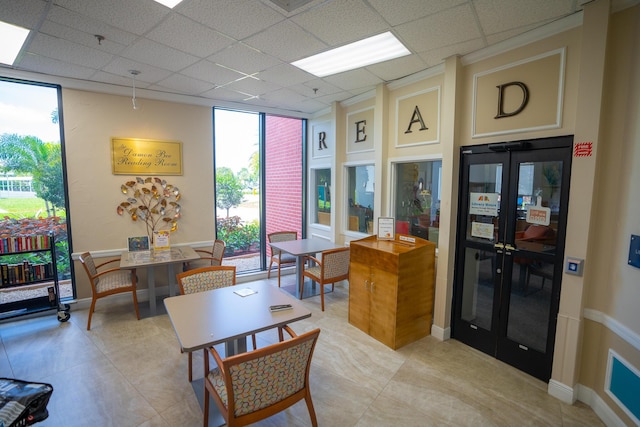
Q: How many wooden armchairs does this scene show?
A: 6